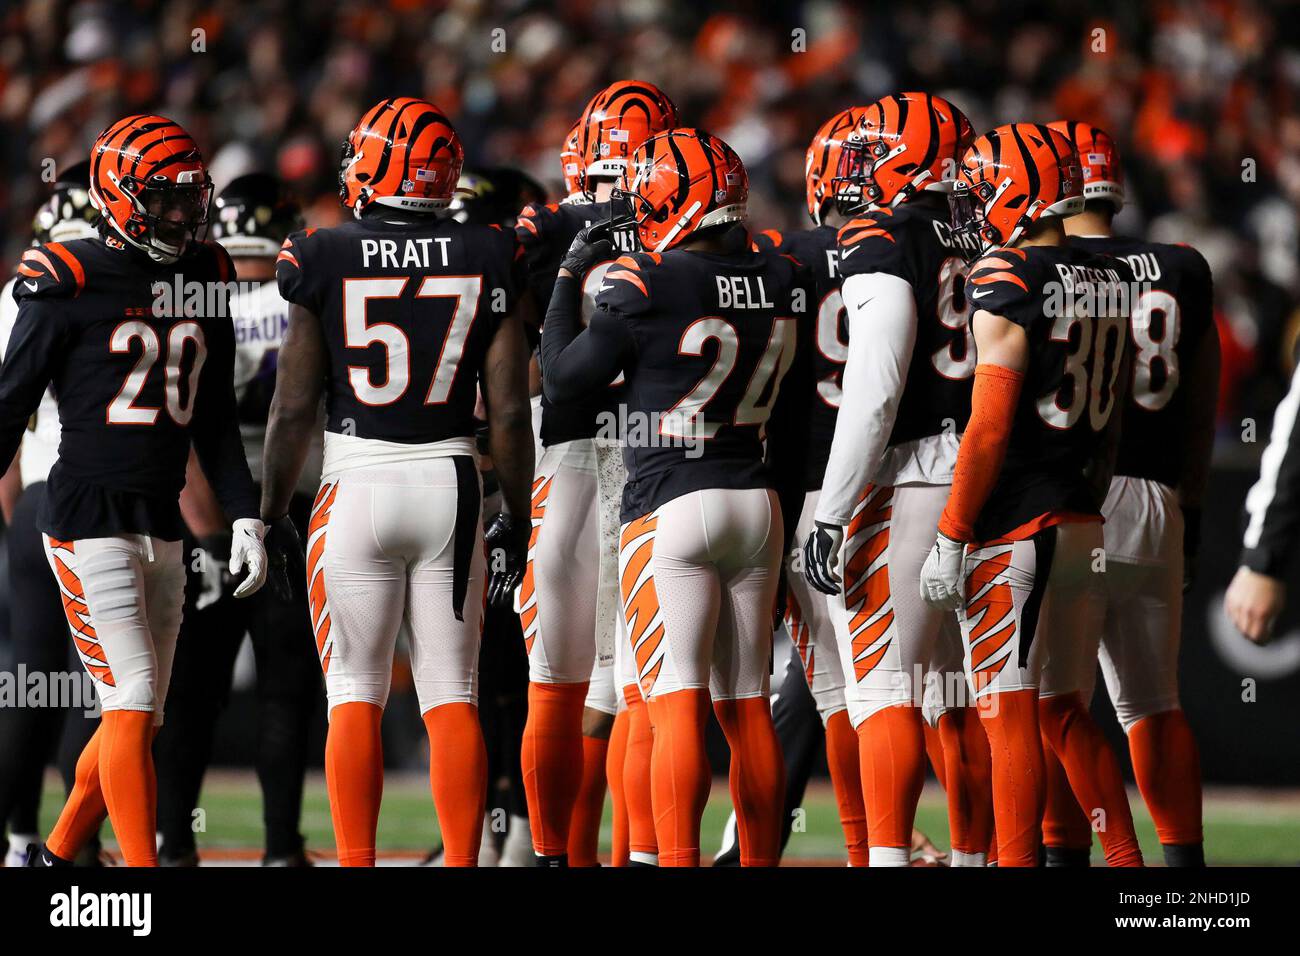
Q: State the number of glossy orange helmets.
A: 9